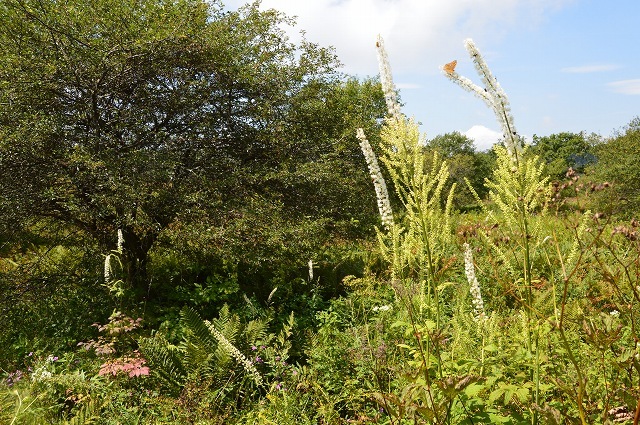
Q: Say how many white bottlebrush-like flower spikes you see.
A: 9